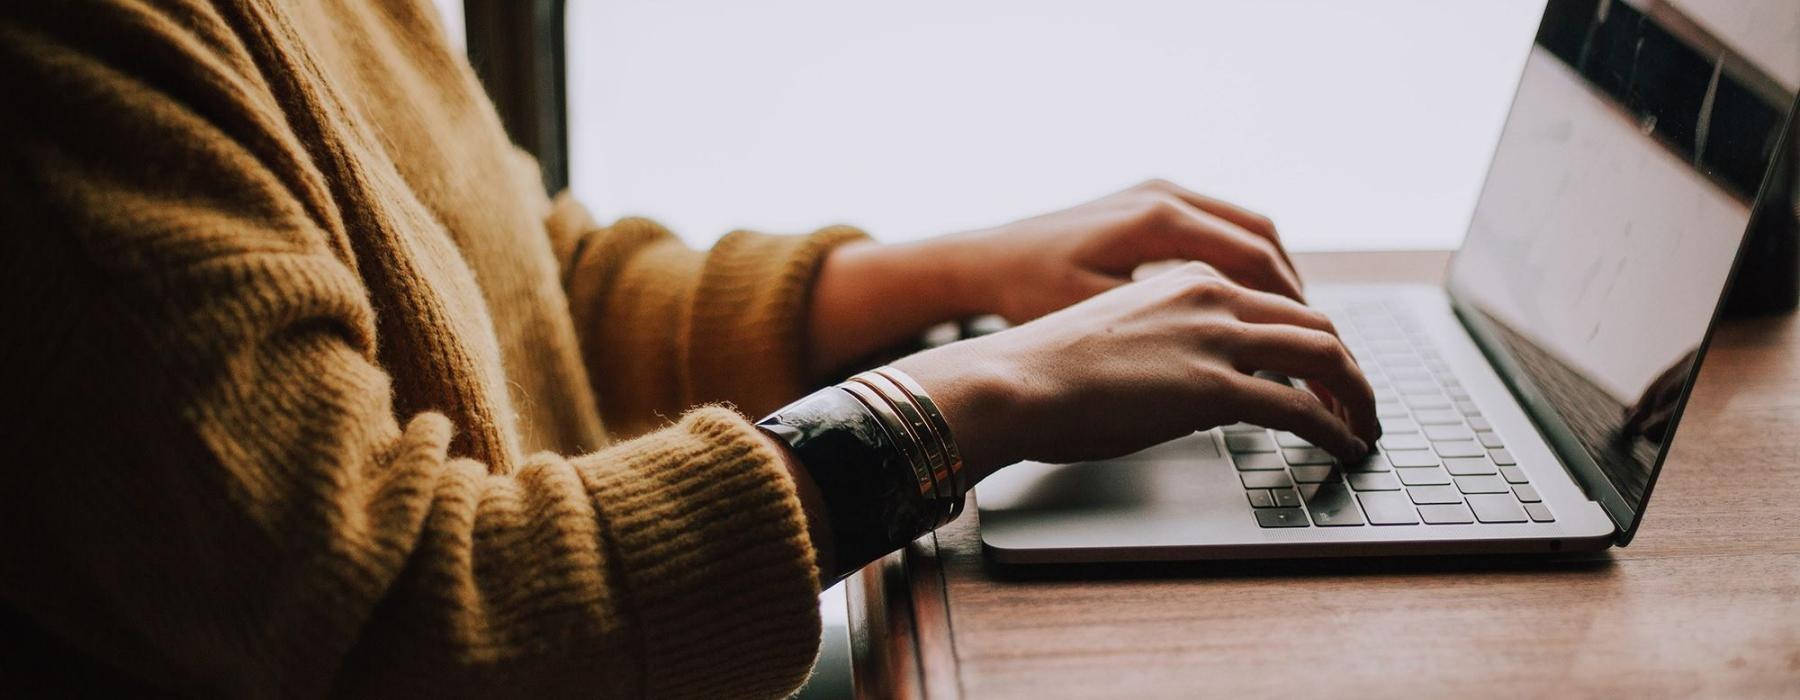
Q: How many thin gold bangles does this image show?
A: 3